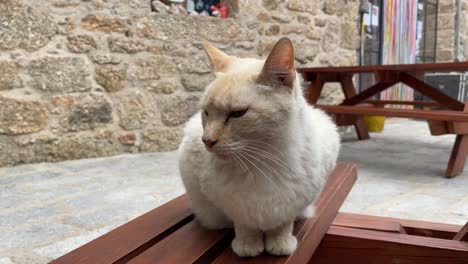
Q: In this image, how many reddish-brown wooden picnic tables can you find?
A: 2